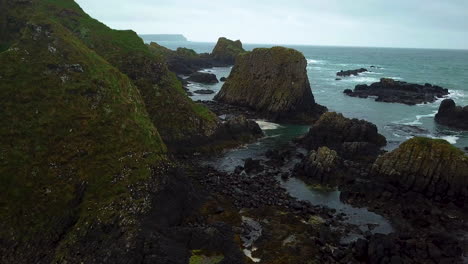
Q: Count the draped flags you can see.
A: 0